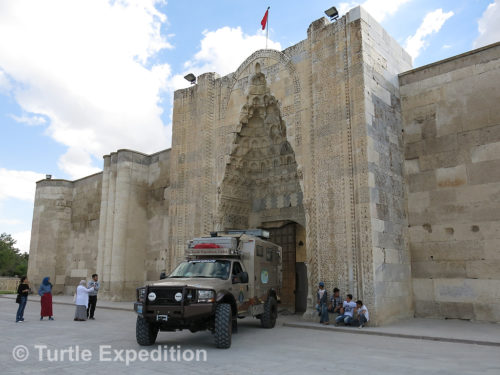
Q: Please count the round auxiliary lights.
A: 2